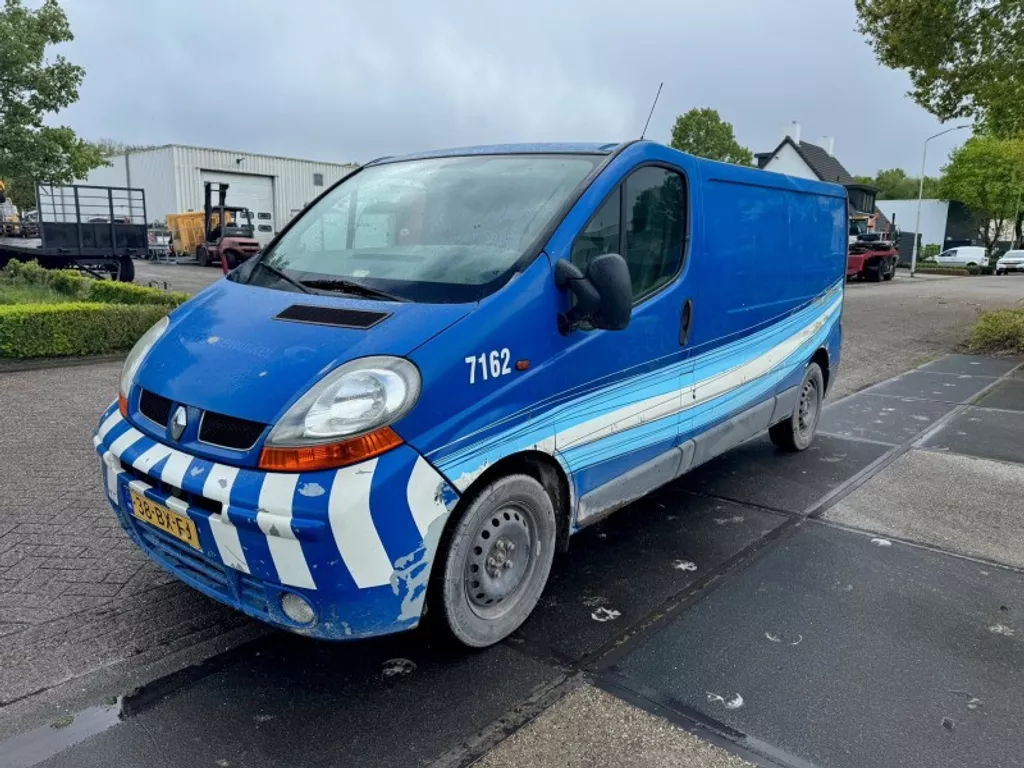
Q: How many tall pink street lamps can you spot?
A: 0